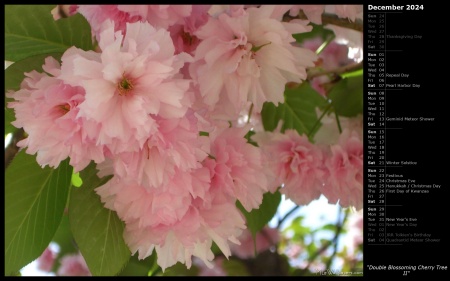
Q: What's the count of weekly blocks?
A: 6